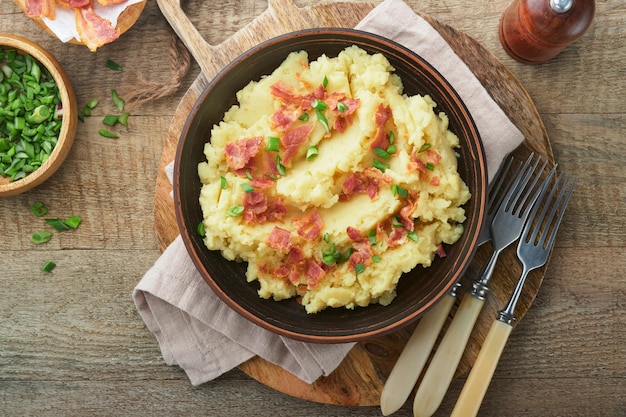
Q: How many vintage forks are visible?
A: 3